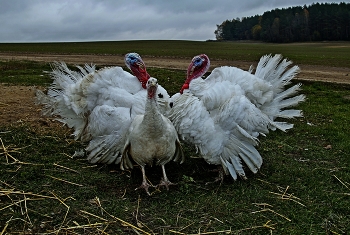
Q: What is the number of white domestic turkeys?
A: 3